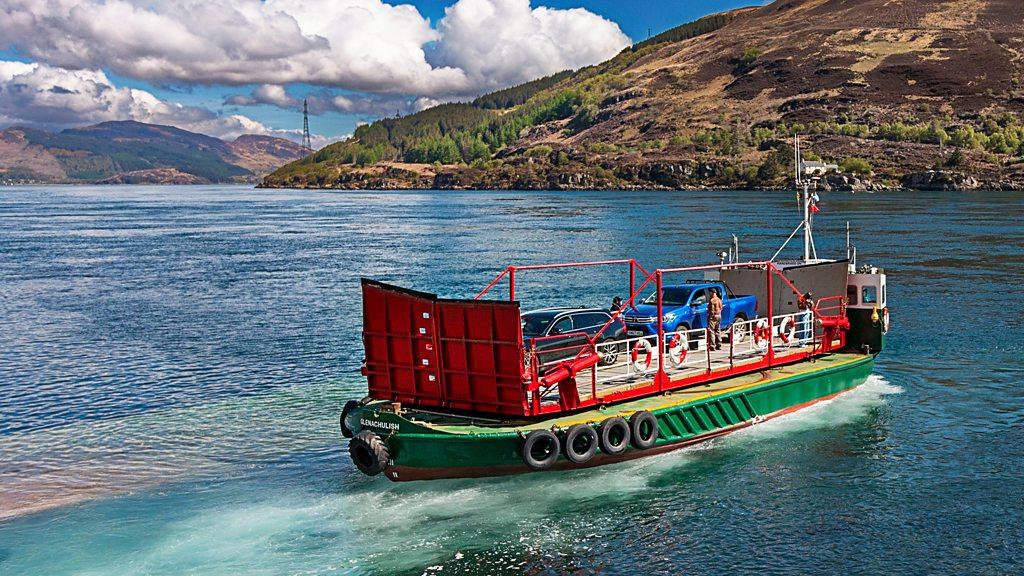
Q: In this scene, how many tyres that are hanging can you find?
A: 6